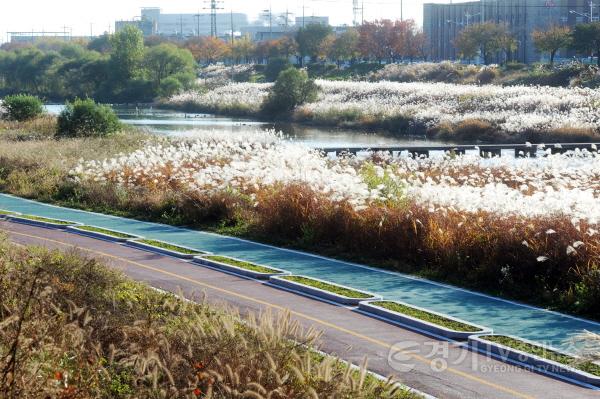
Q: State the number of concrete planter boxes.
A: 8